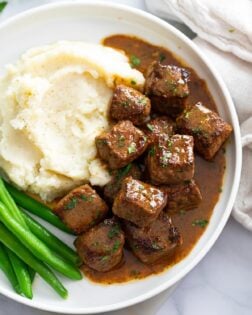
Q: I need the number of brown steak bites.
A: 12